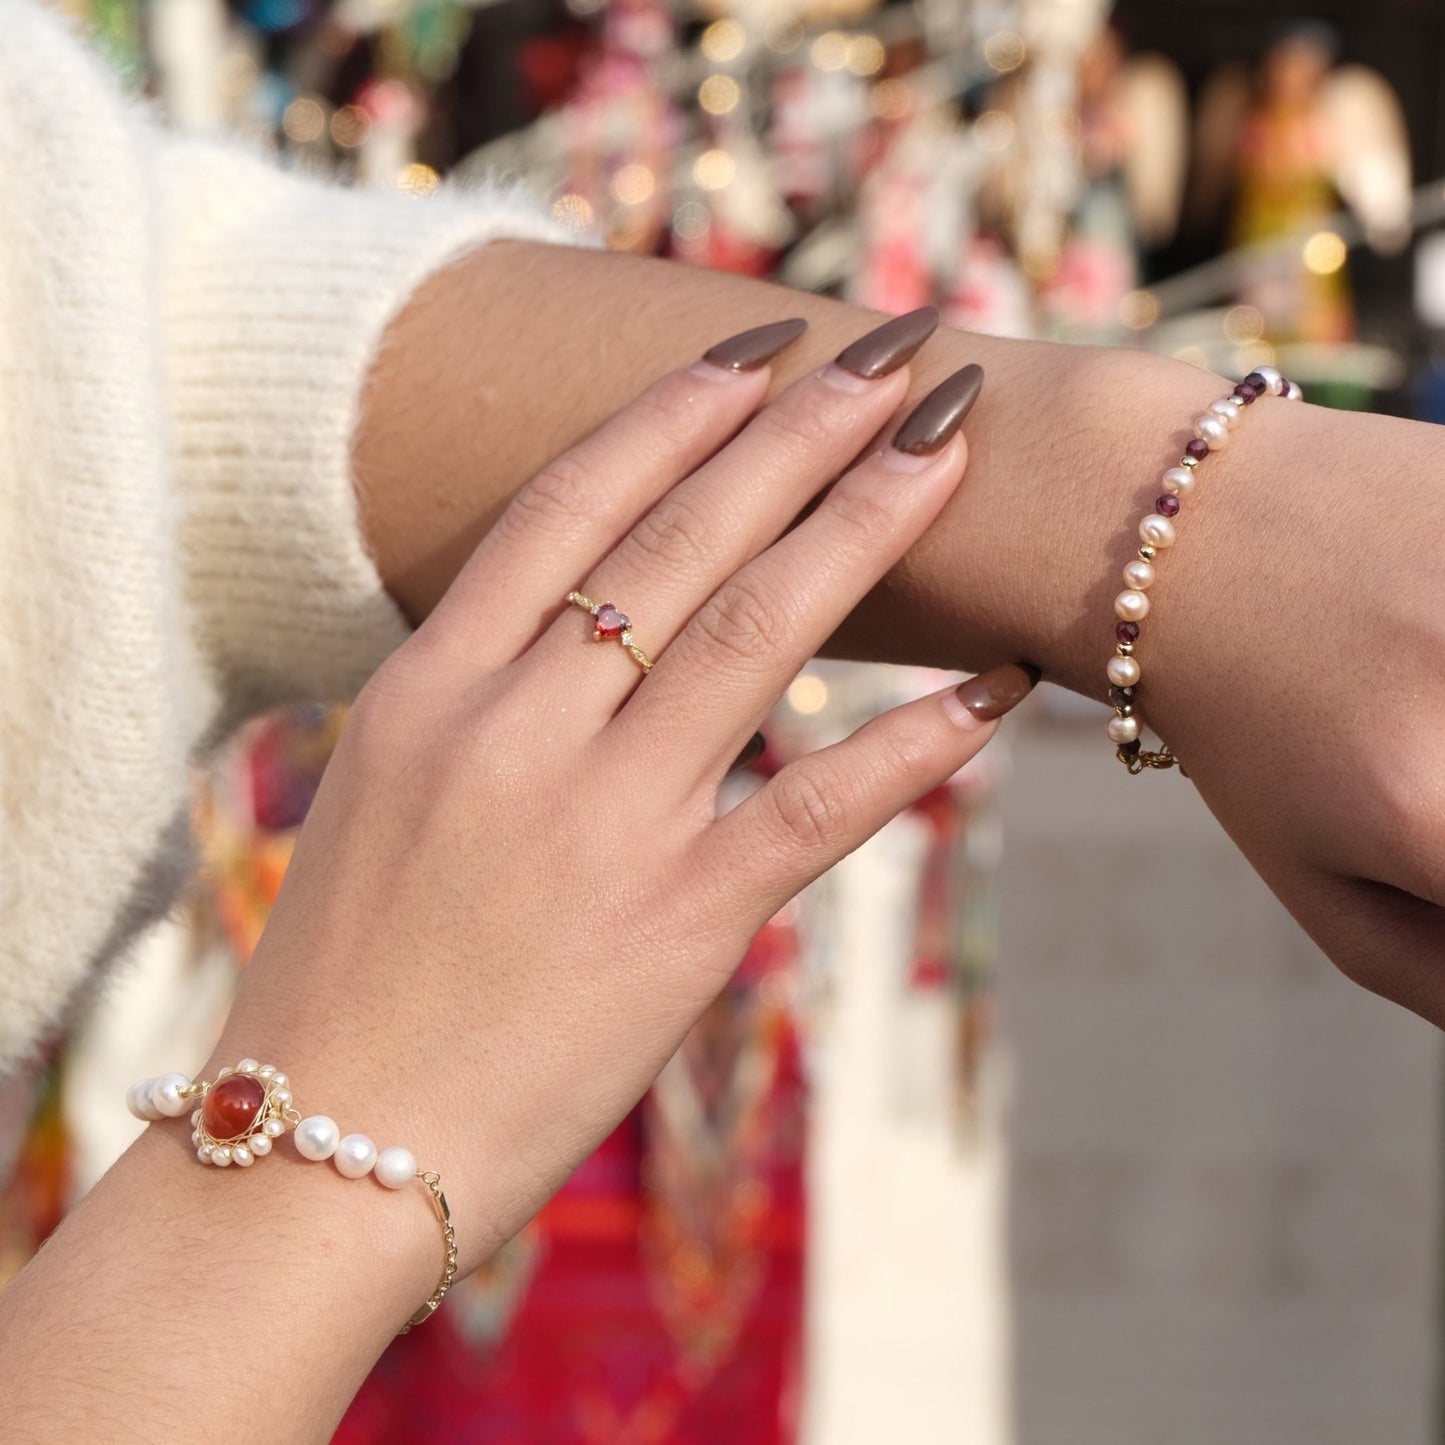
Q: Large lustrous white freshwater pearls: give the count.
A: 6